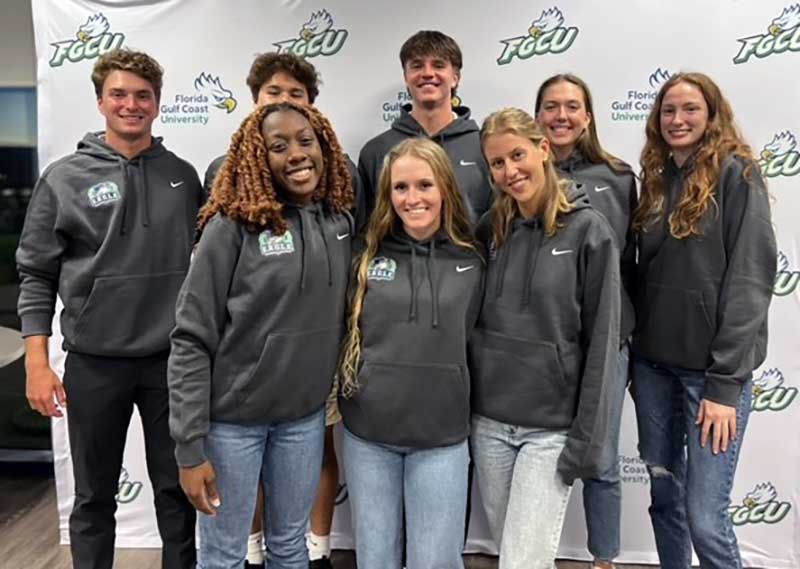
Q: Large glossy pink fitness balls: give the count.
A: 0